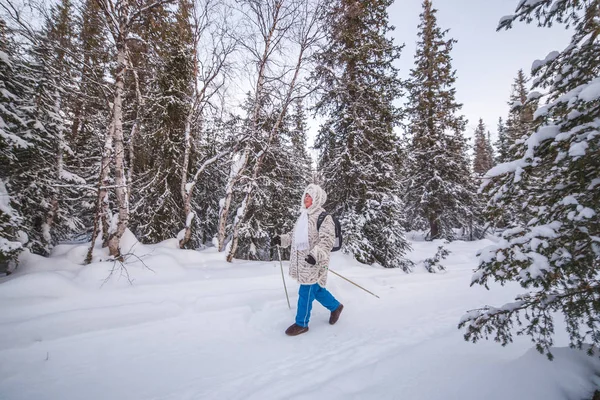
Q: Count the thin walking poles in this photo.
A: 2